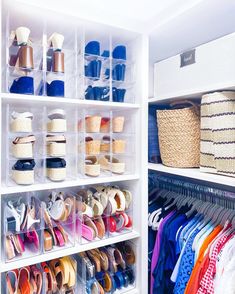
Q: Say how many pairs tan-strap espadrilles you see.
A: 1